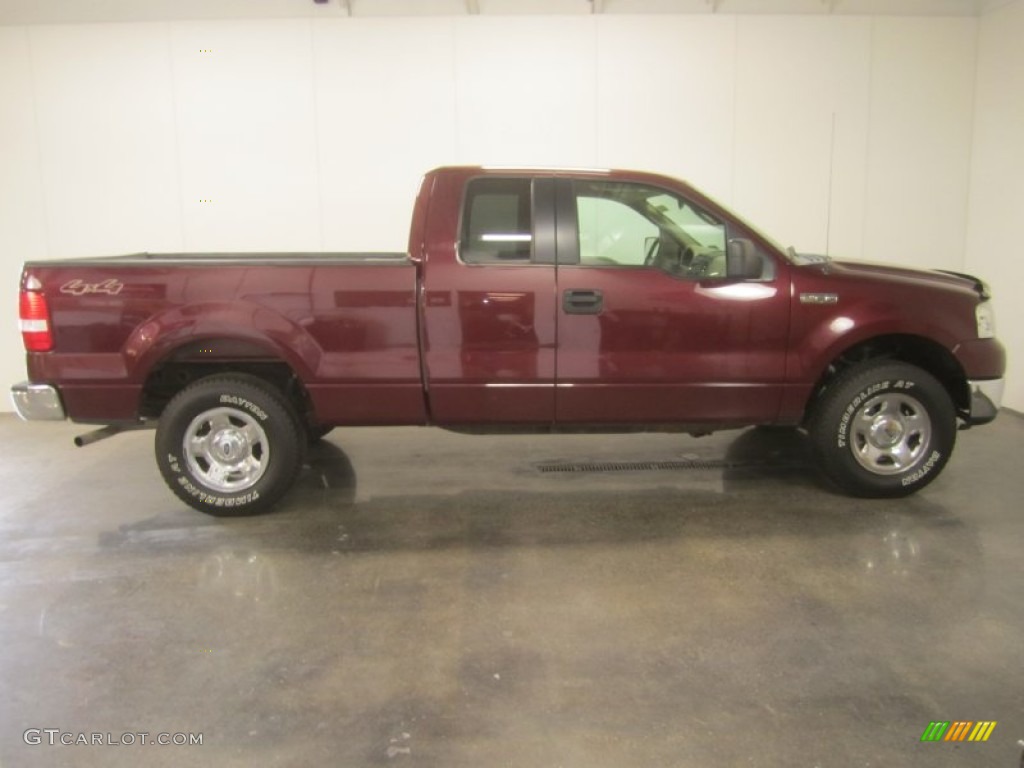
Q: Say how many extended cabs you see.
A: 1